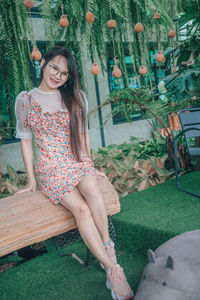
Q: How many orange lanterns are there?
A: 12